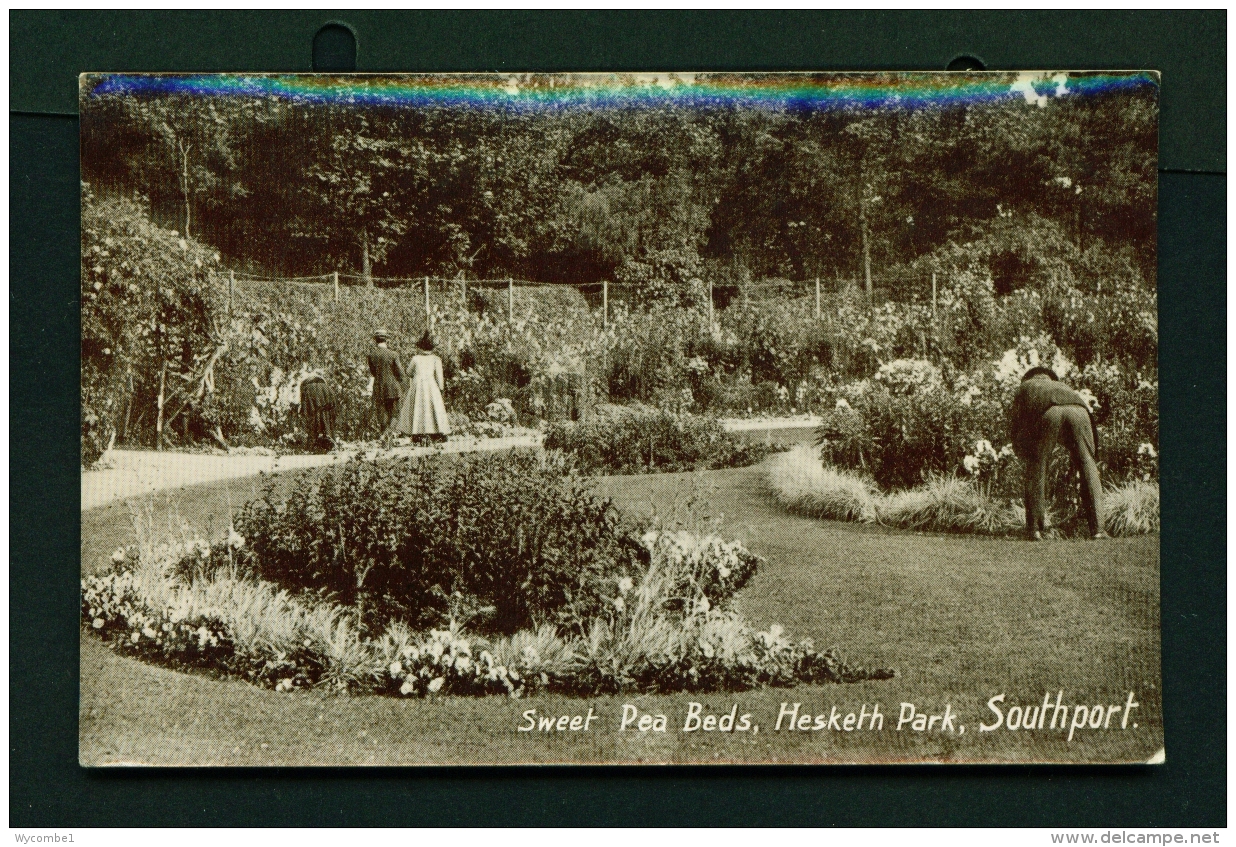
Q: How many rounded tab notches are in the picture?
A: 2